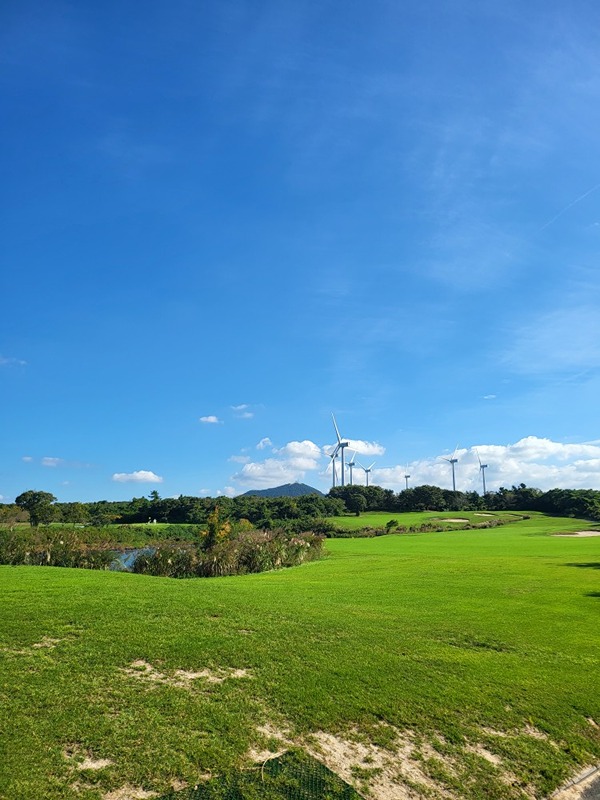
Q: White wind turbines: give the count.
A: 7